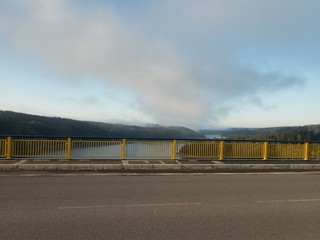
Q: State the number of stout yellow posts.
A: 7